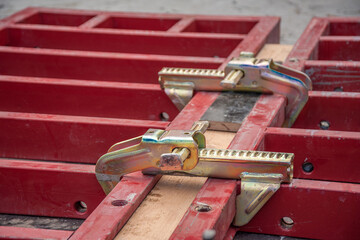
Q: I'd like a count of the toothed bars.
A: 2